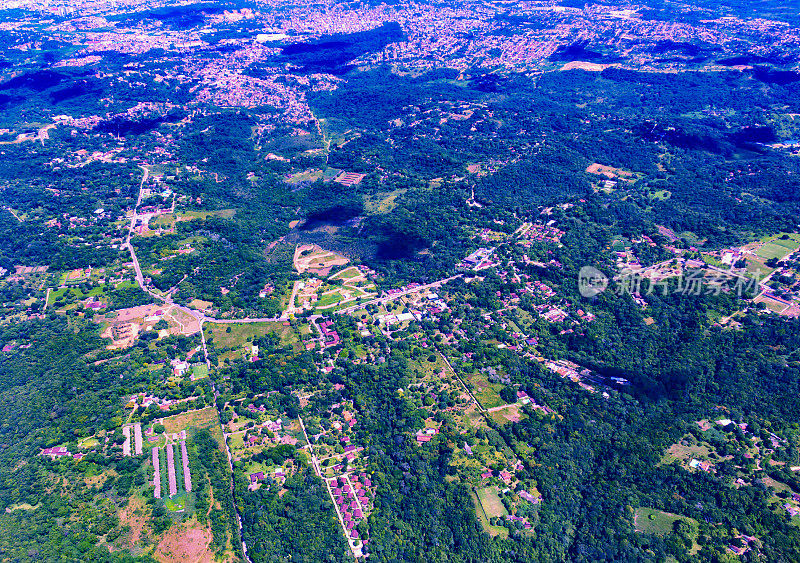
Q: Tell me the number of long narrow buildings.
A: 5